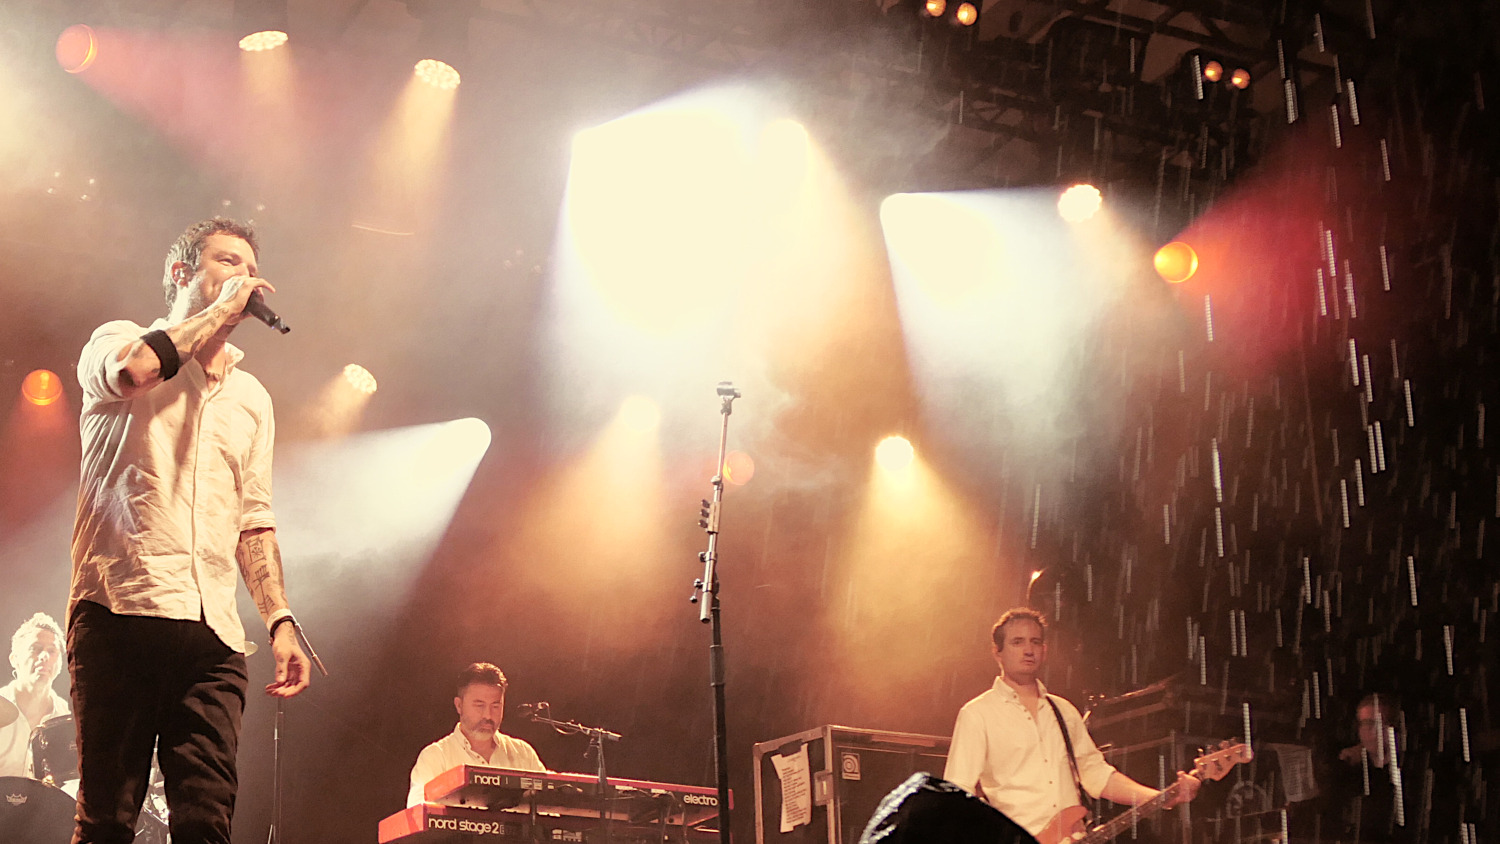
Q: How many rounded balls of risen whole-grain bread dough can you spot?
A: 0